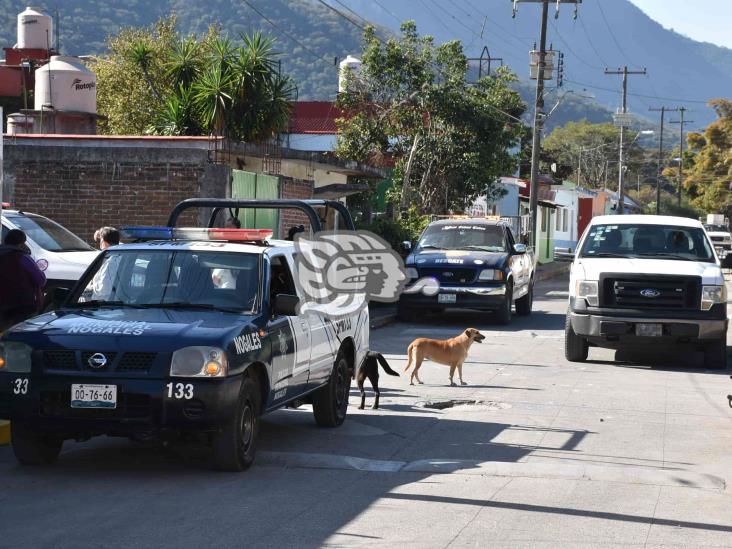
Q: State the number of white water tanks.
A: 3